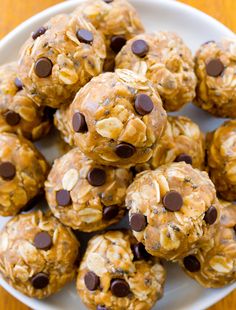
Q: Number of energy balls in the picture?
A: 15